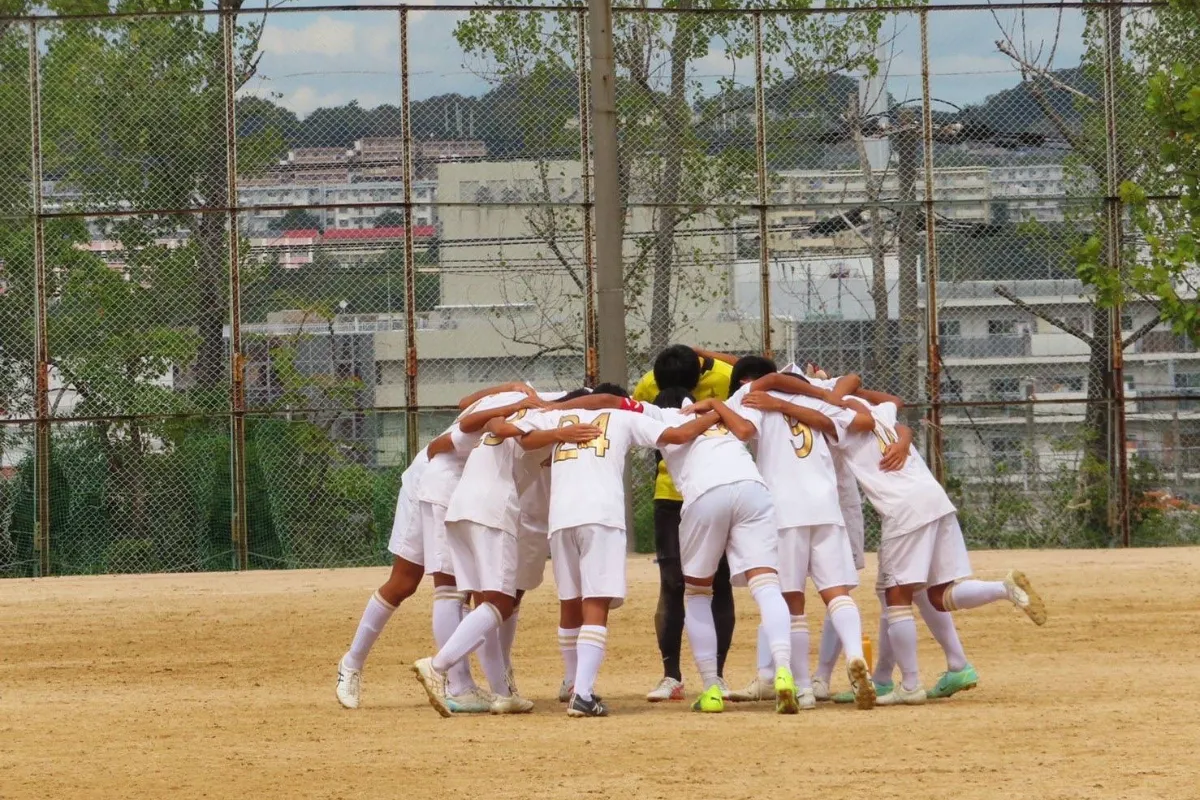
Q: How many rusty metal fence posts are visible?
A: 7